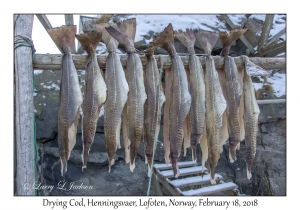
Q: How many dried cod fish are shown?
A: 10